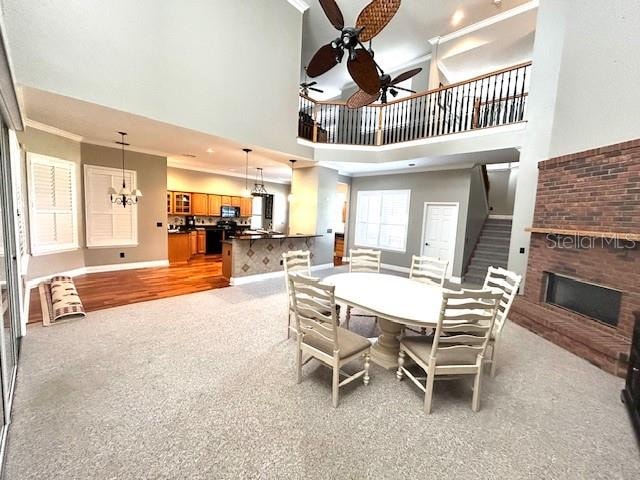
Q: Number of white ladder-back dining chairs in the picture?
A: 6